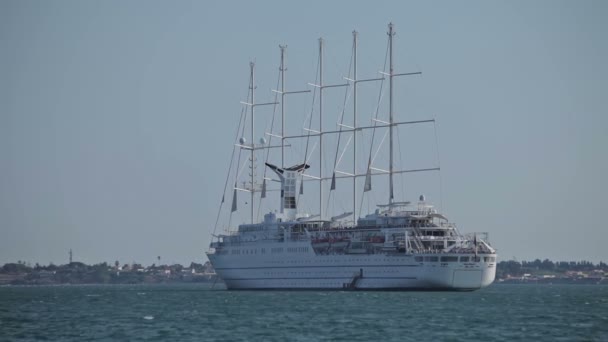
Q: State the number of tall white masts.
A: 5